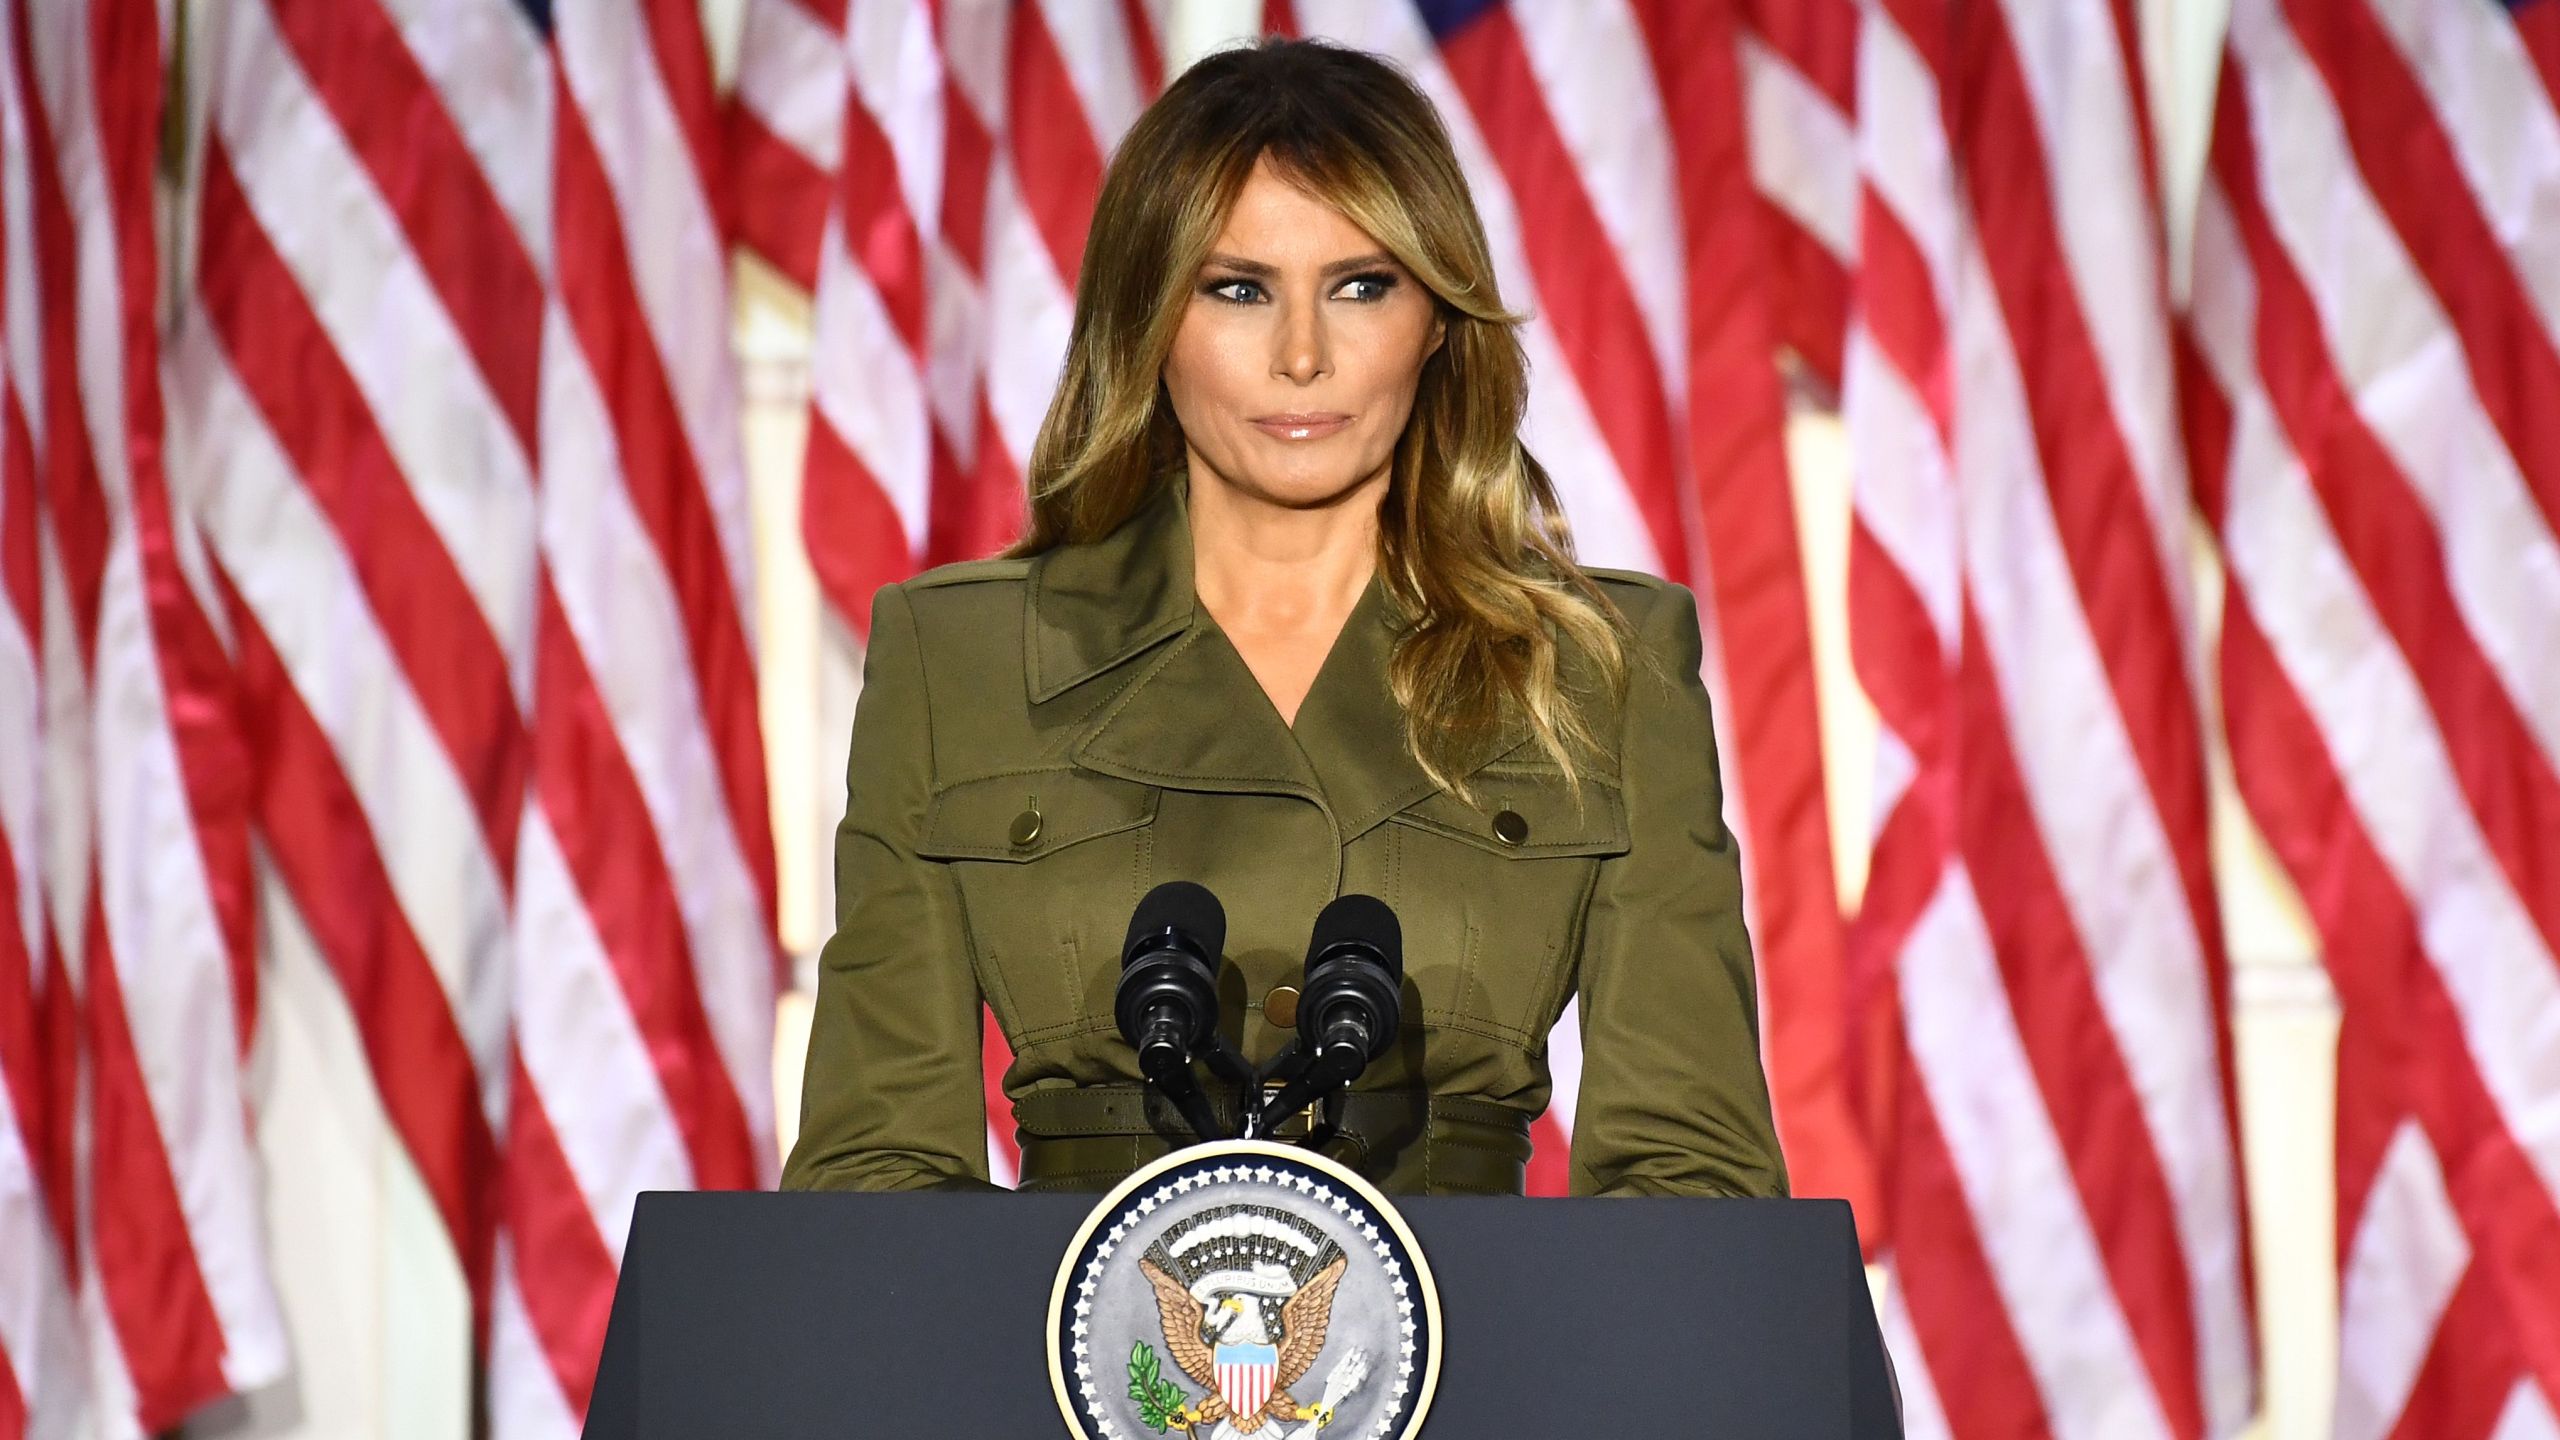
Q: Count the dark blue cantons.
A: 3